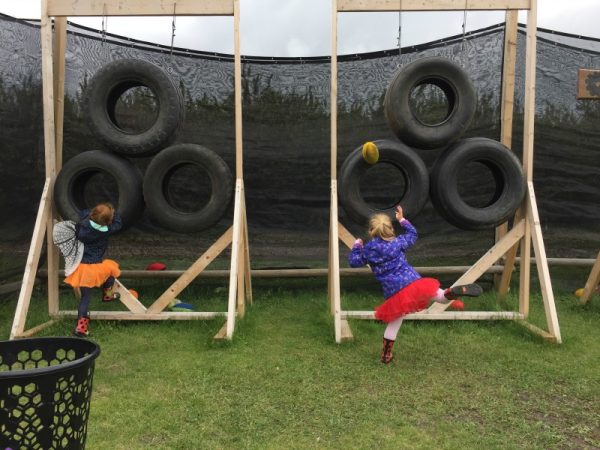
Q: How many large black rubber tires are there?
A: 6